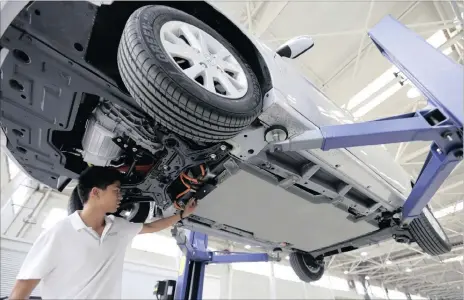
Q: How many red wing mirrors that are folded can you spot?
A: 0